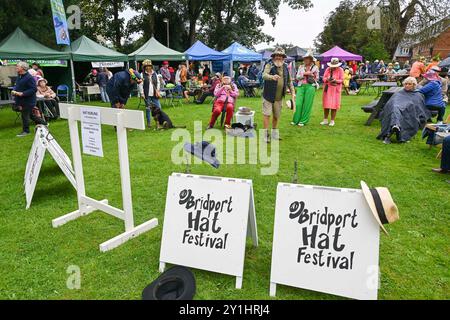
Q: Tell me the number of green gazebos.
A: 3